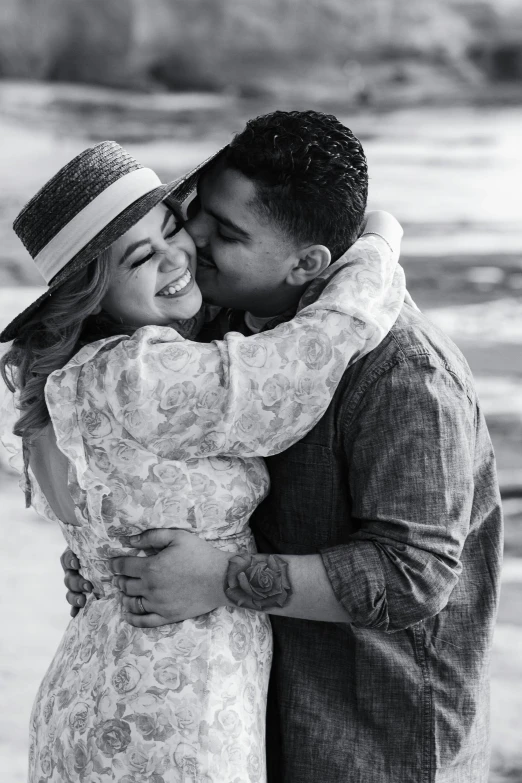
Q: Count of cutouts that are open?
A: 1